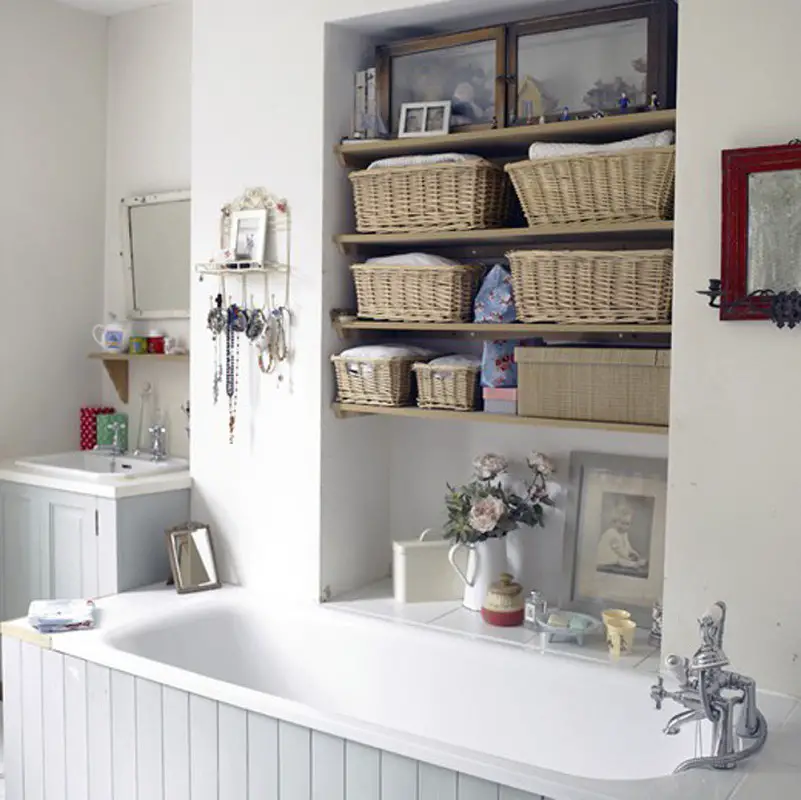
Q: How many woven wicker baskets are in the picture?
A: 6